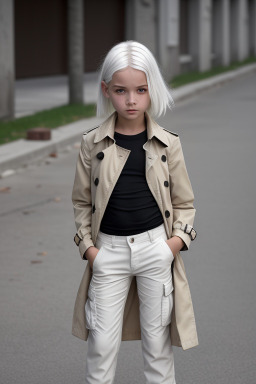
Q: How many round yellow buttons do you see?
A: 0